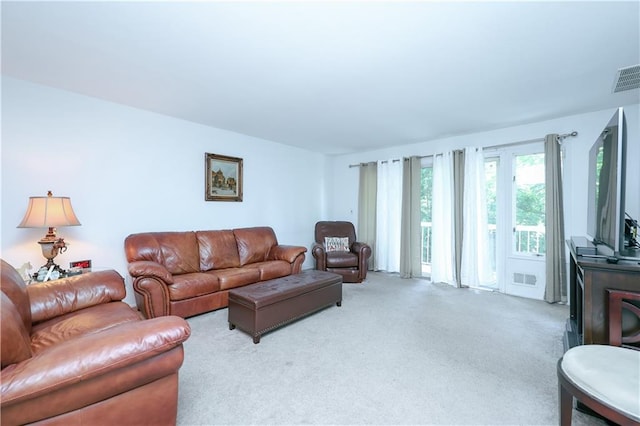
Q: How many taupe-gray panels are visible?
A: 4